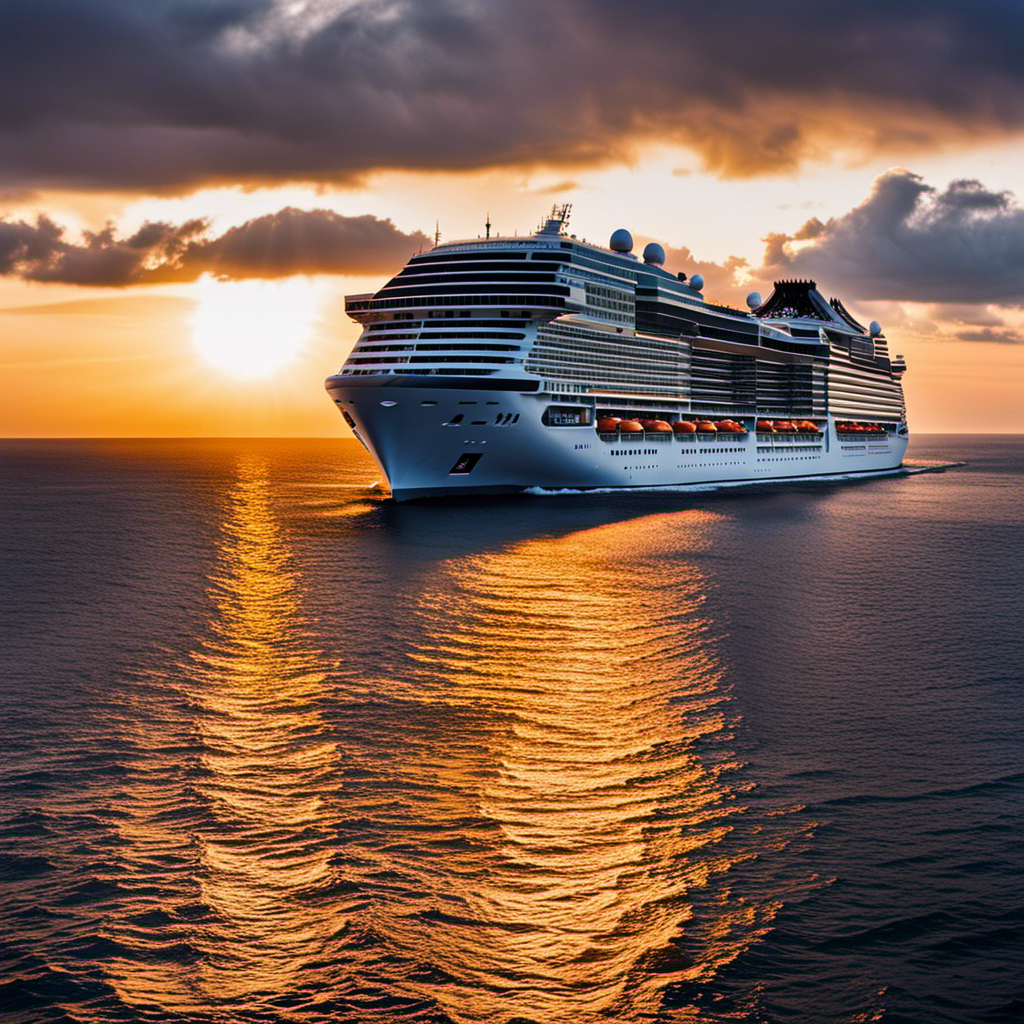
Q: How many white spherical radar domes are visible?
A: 5